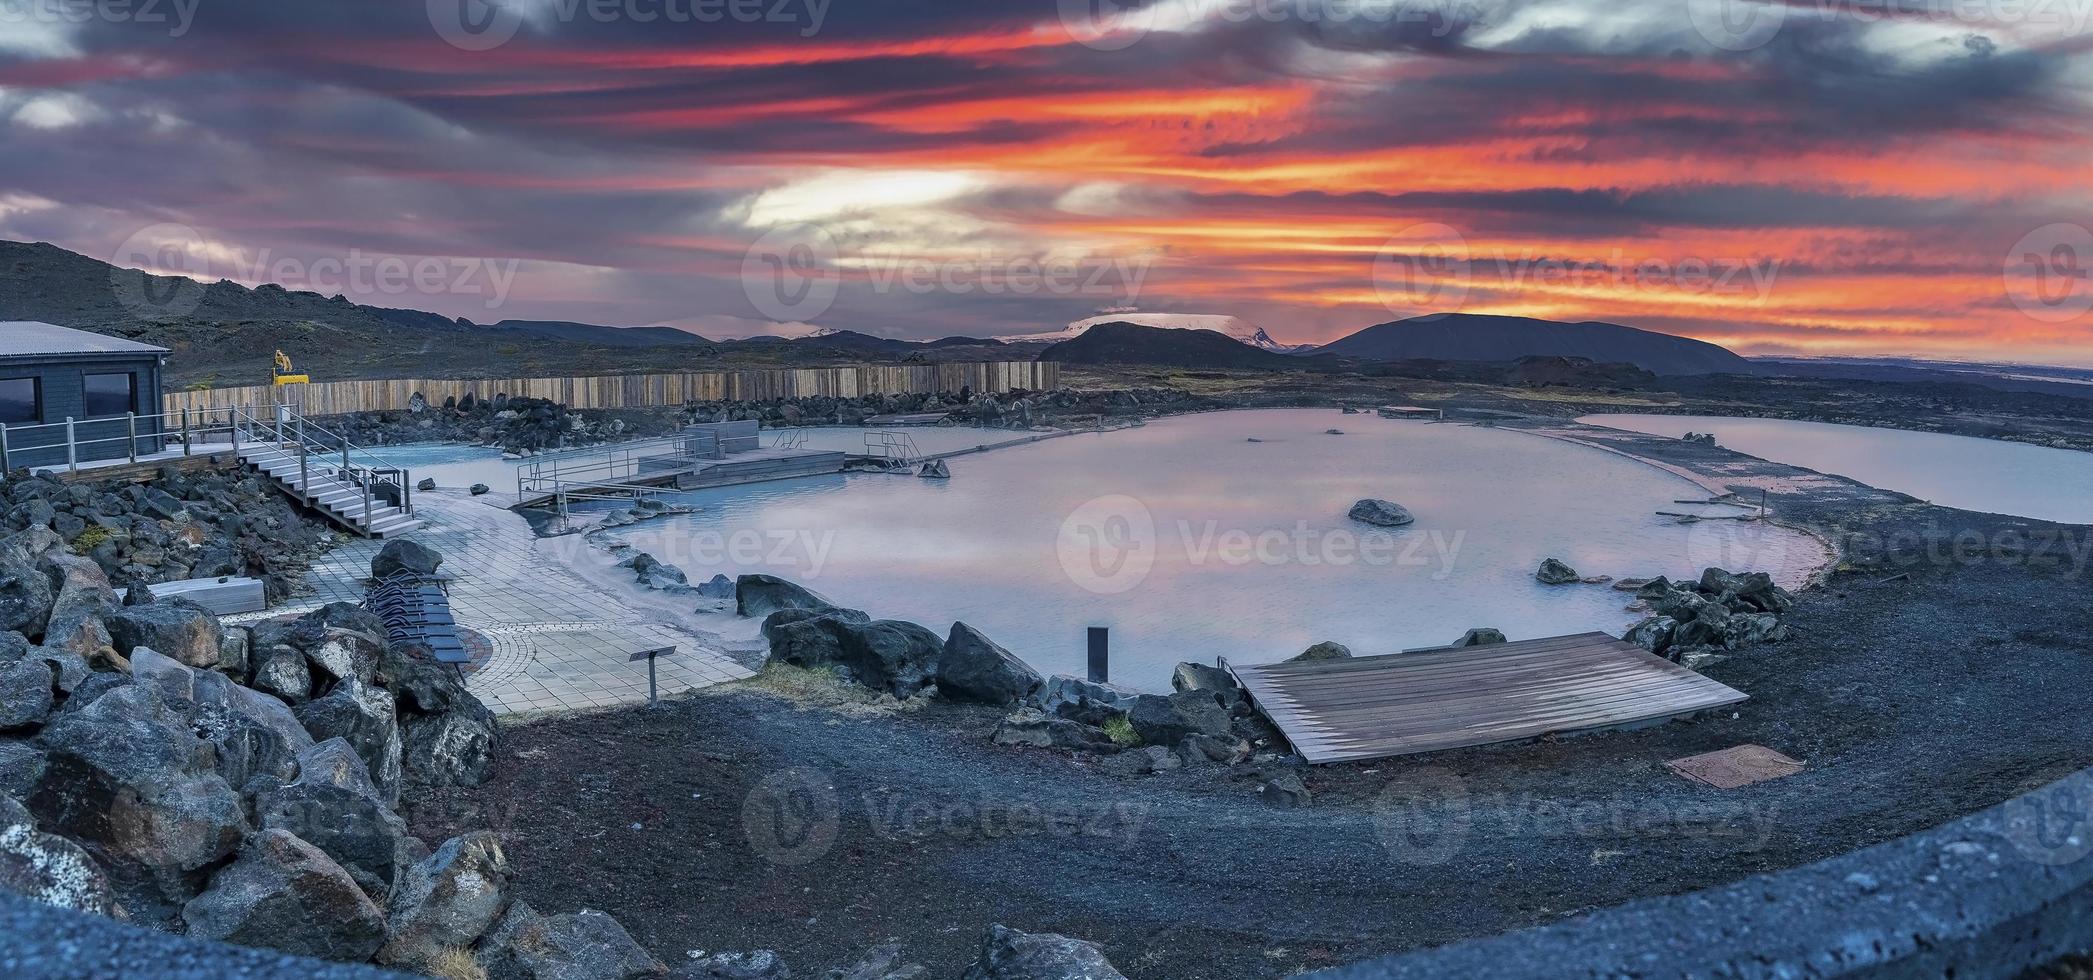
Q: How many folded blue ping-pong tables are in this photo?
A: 0